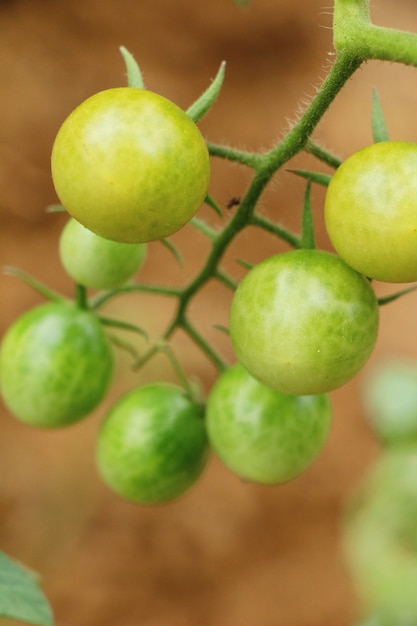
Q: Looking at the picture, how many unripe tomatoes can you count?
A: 7